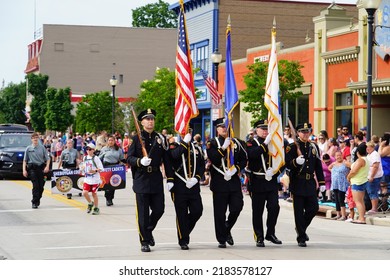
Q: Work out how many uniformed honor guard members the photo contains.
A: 5